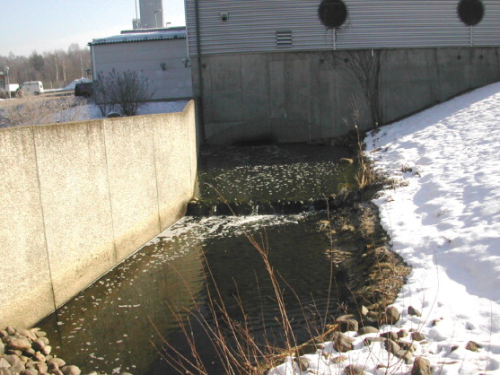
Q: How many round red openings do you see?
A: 0